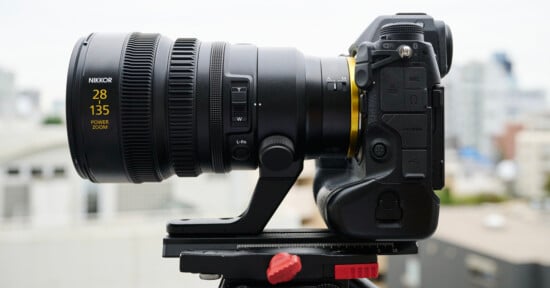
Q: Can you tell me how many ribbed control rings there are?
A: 3